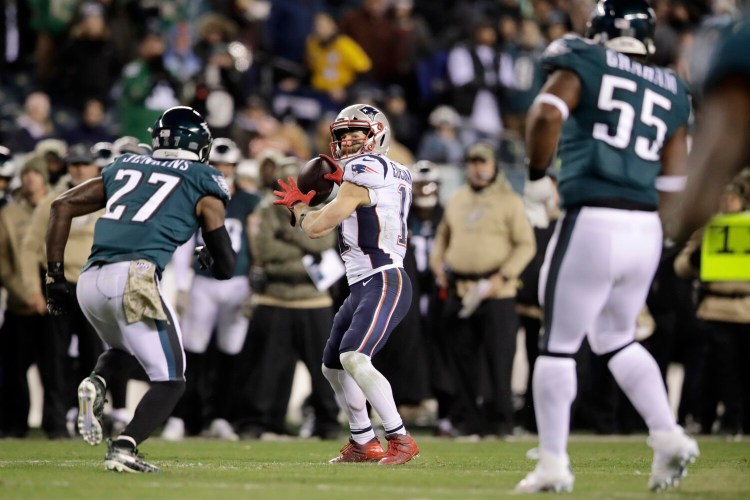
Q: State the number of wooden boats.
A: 0